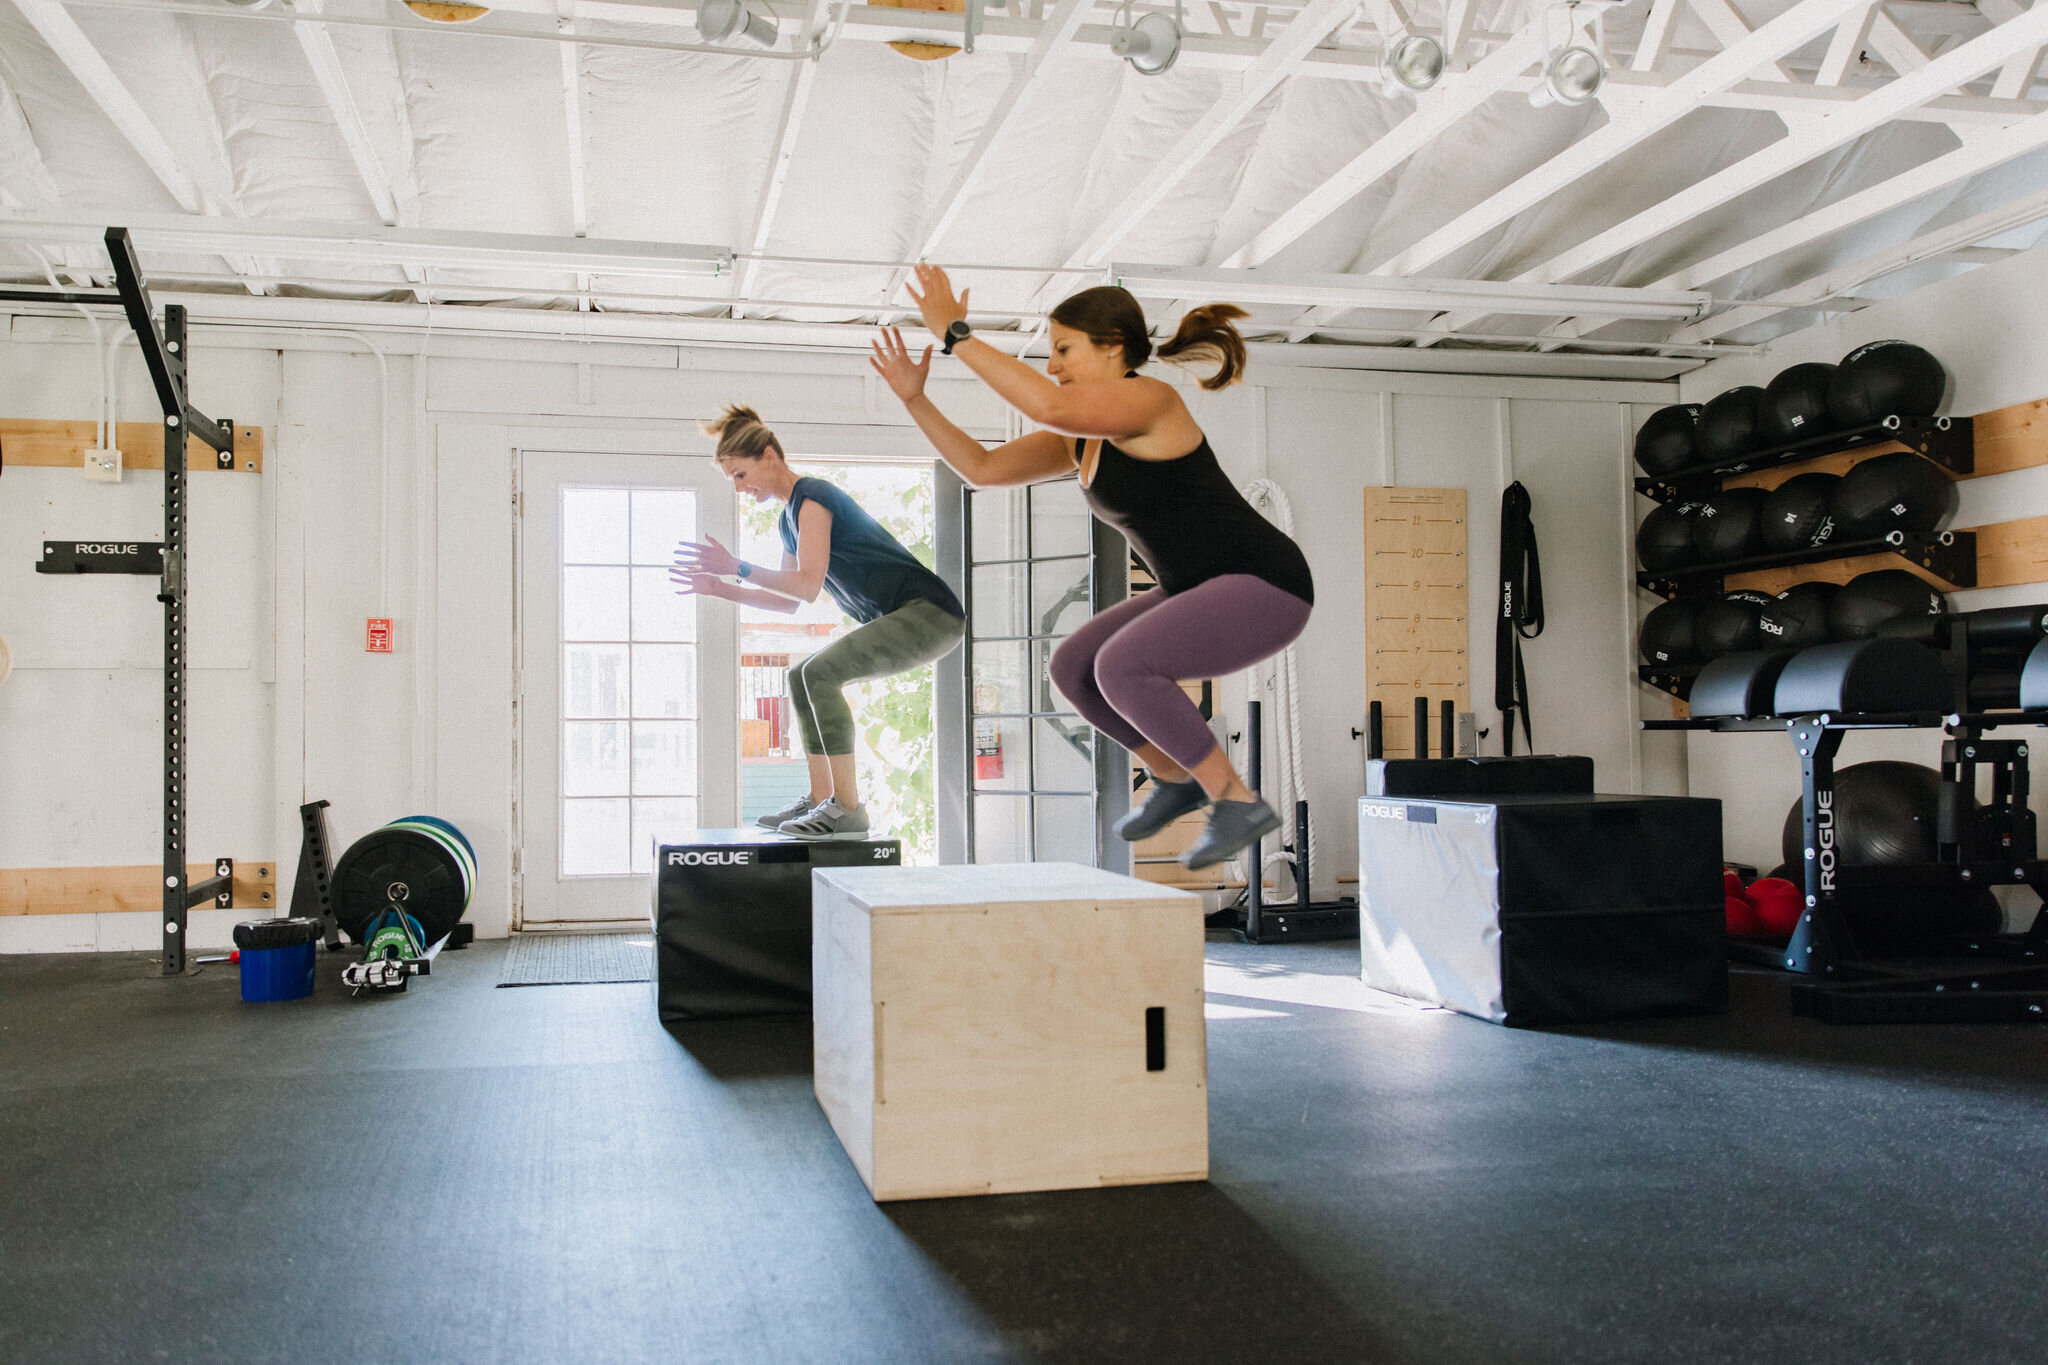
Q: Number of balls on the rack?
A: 12